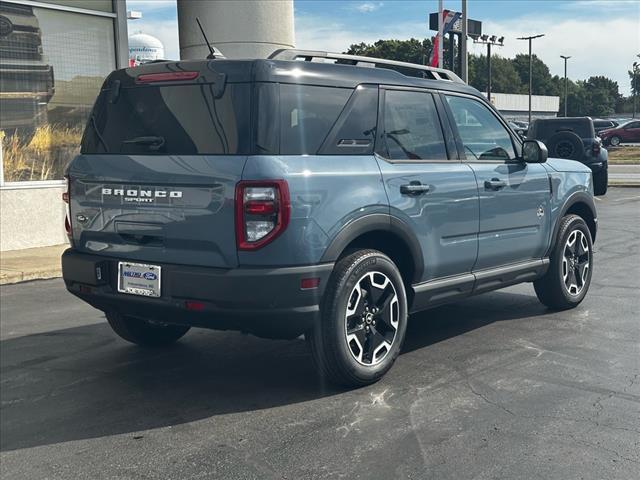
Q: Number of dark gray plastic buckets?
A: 0